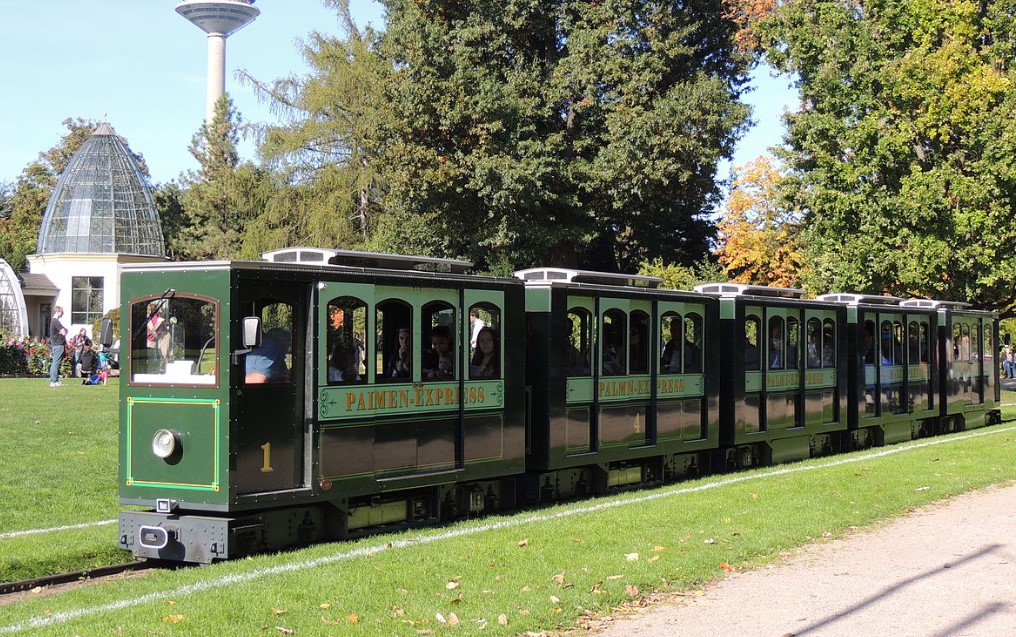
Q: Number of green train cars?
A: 5